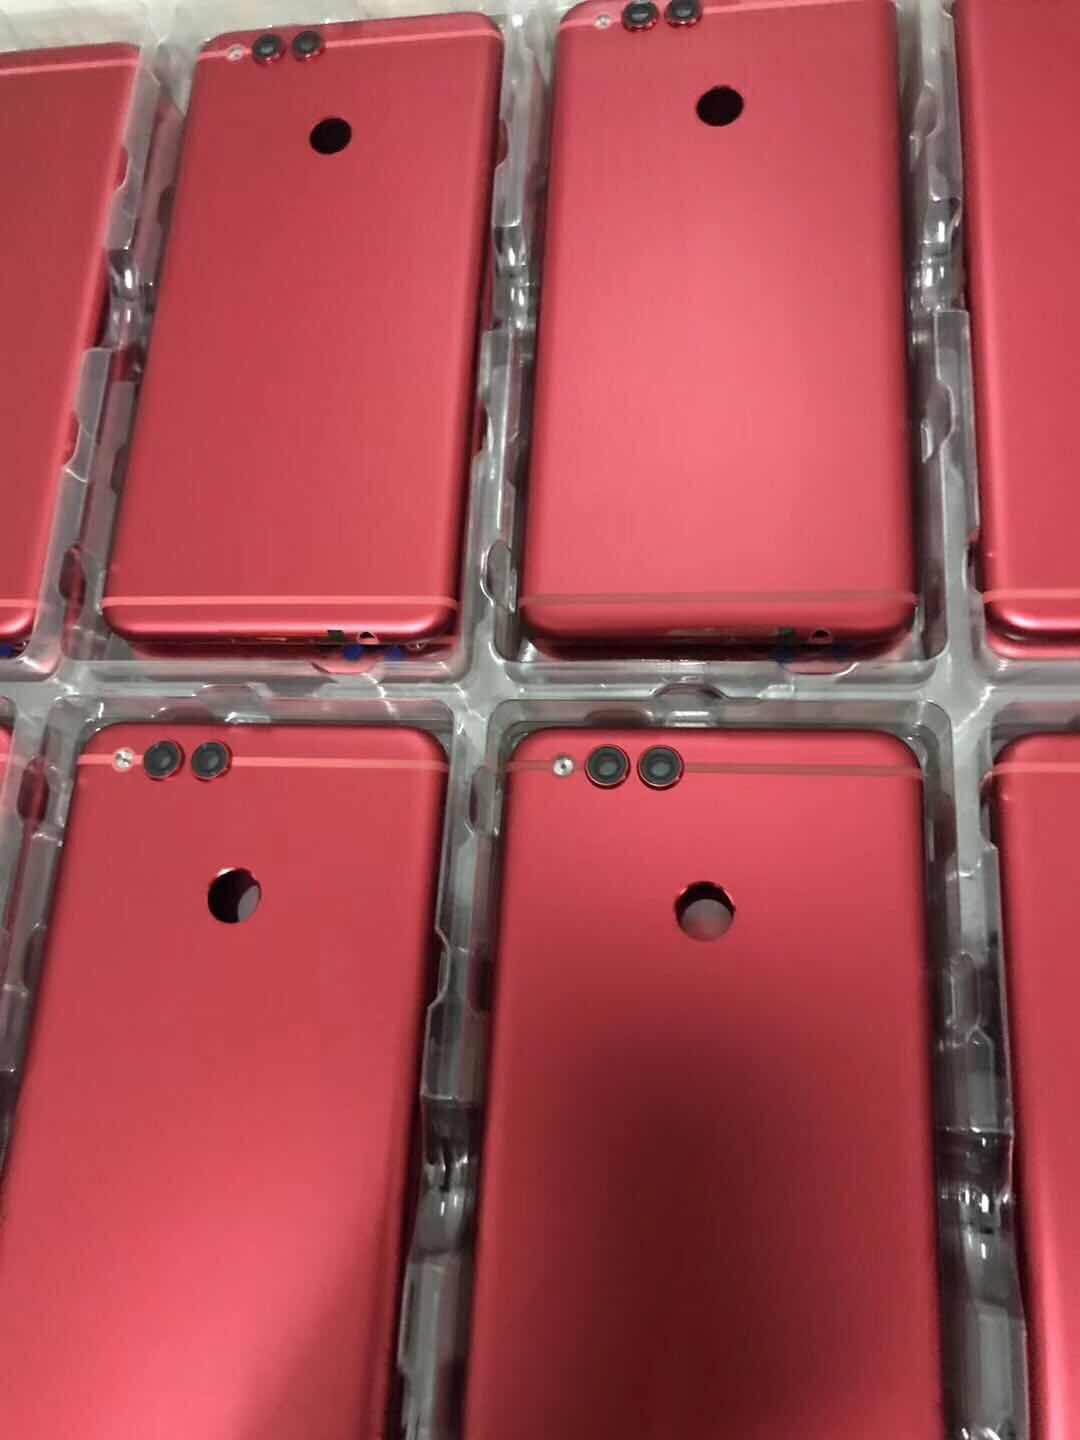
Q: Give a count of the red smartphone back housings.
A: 8